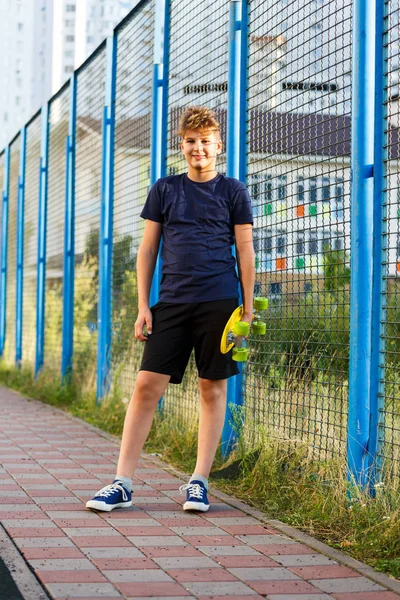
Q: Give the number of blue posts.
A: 8